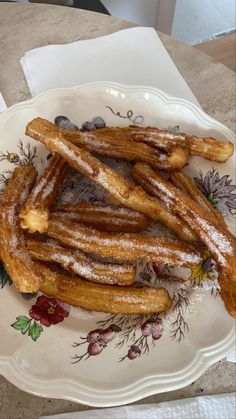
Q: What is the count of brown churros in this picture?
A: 11